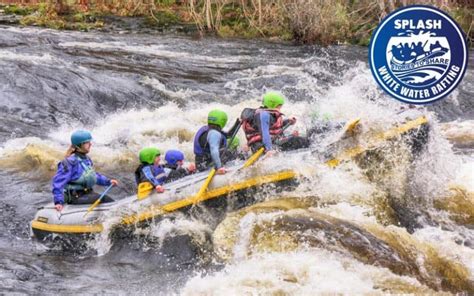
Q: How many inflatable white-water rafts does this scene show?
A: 1